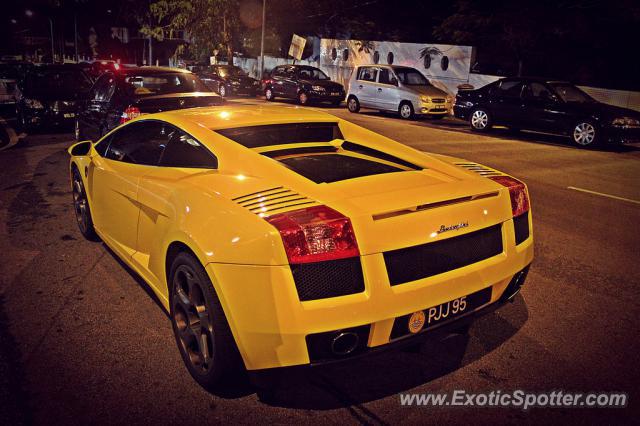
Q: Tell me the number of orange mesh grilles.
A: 0